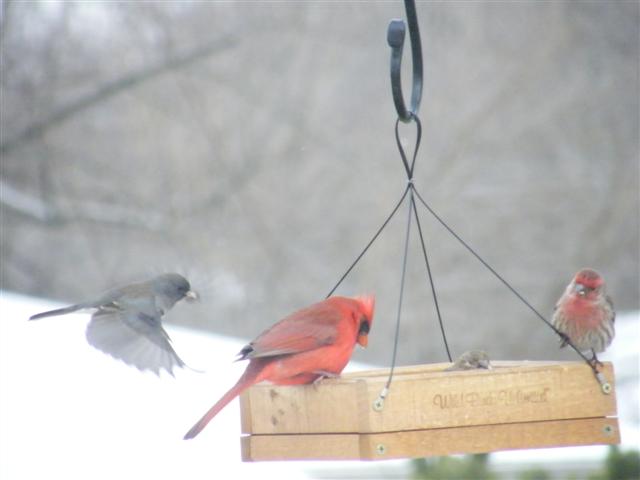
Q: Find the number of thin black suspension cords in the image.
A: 4